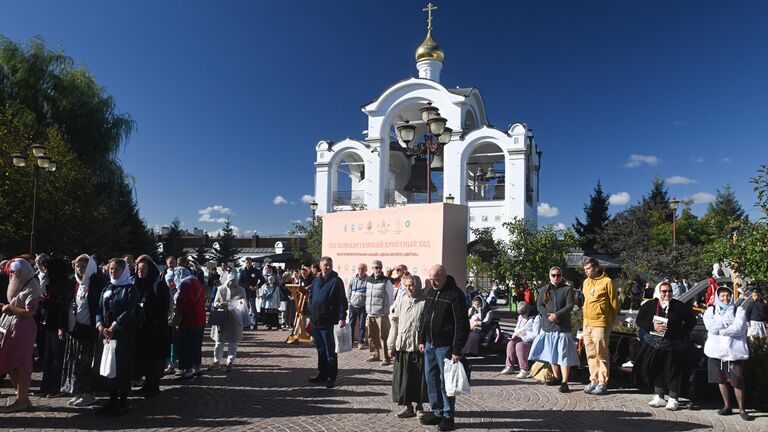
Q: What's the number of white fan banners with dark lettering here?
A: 0